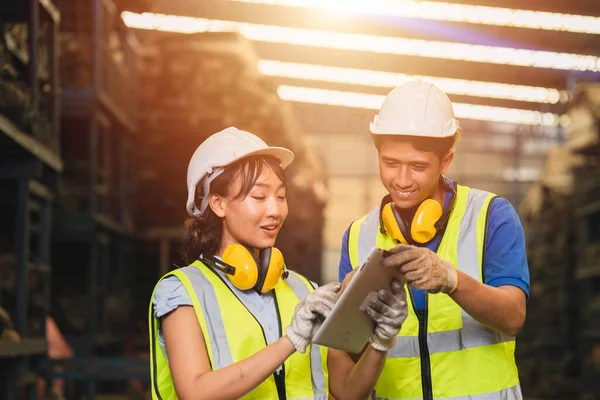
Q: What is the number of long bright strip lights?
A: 4